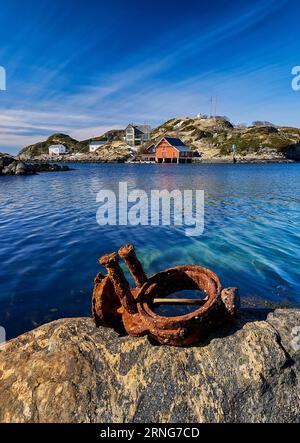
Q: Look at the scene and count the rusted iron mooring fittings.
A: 1